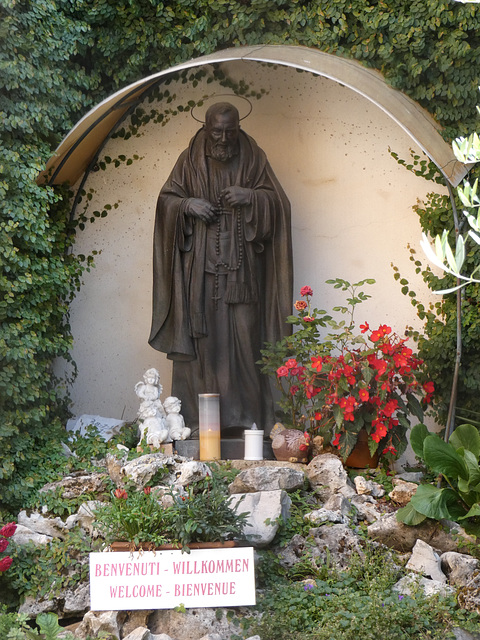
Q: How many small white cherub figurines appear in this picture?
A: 3